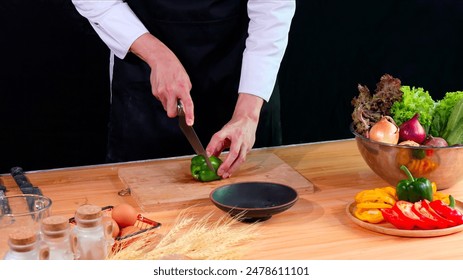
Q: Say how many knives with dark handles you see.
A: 2